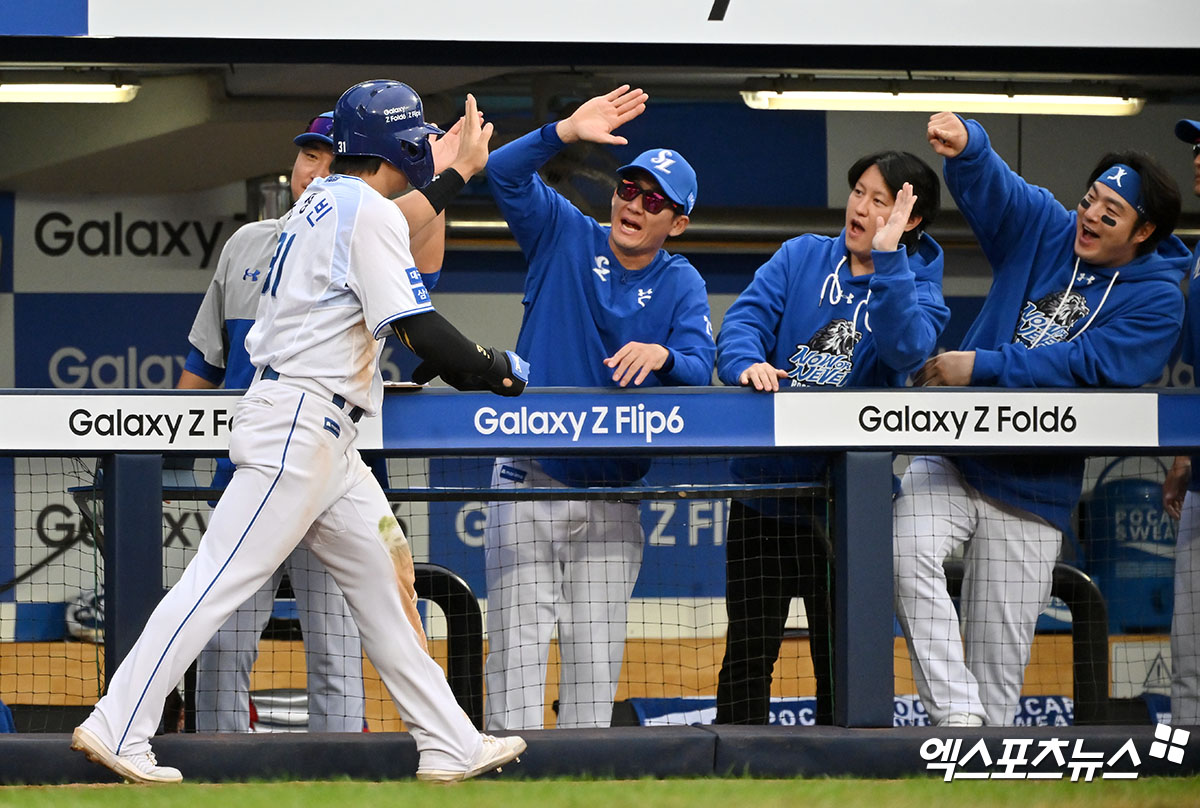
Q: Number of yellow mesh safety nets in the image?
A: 0